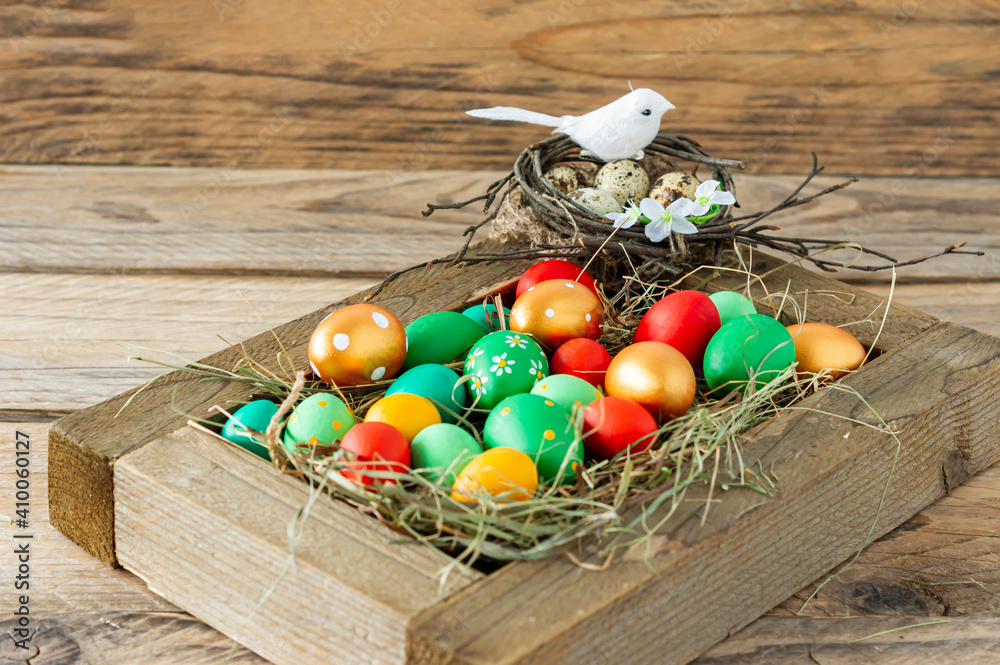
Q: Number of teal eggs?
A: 3